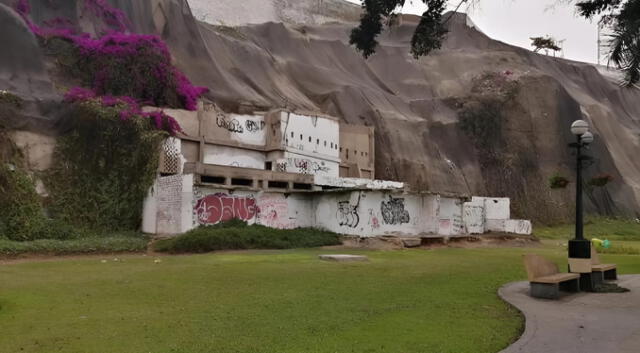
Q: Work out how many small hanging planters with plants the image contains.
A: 2